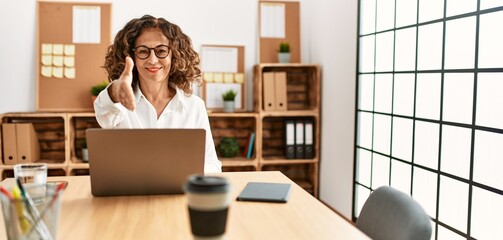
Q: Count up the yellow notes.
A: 13